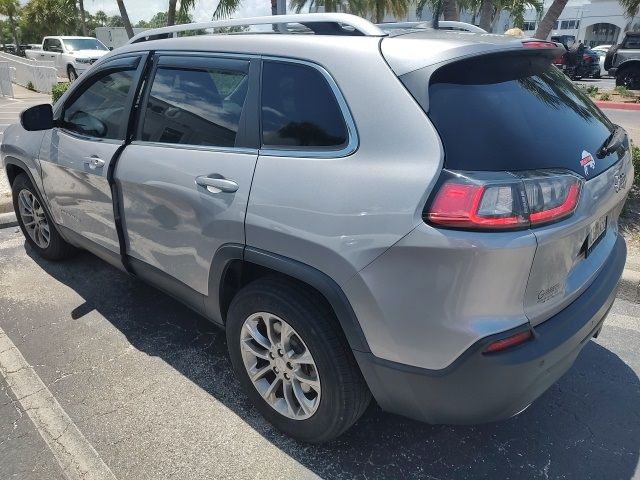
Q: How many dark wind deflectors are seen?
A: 2